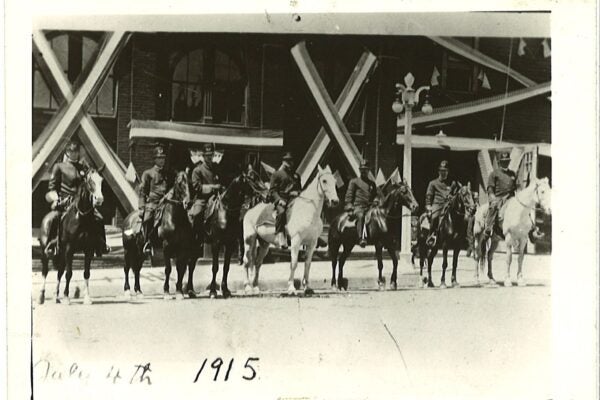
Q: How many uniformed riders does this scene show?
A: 7